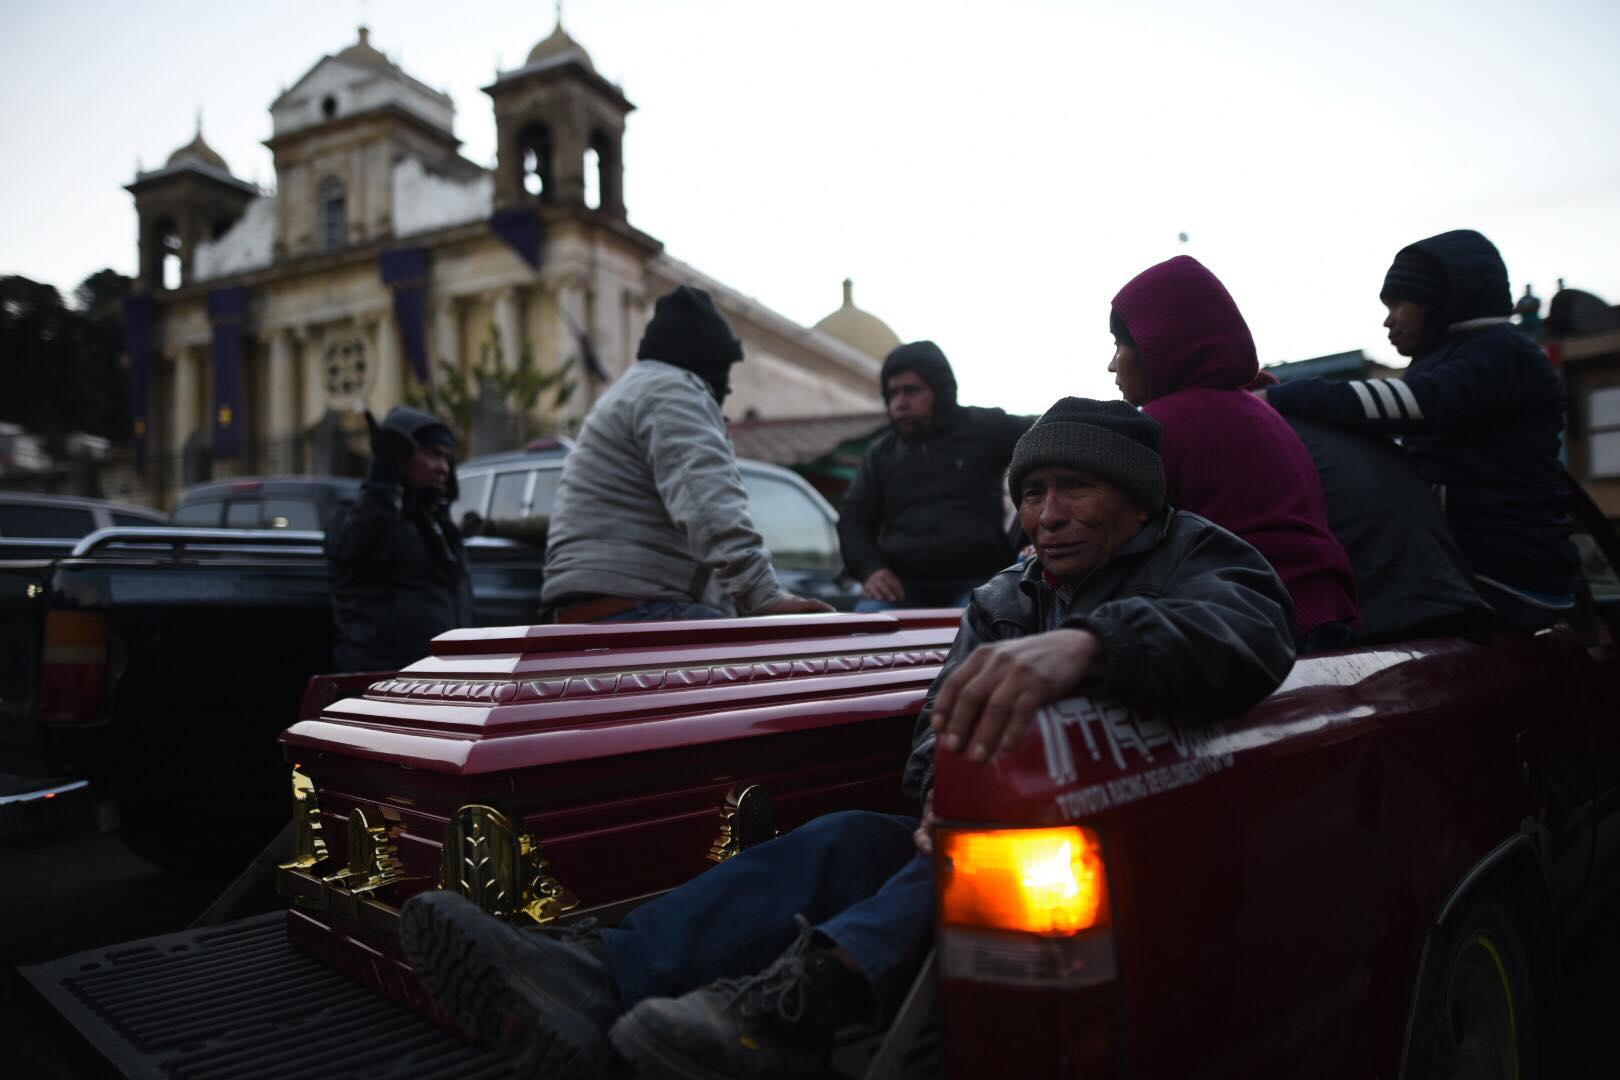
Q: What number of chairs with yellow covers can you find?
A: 0